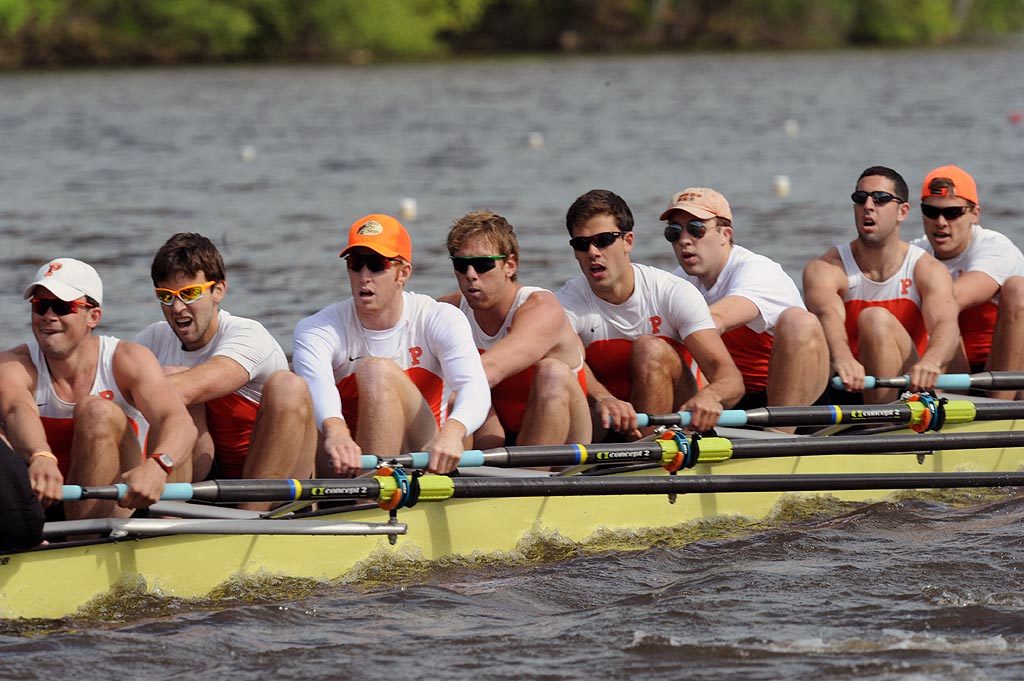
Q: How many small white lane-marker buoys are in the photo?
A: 5